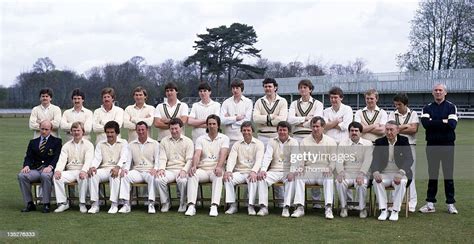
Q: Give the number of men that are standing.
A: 13